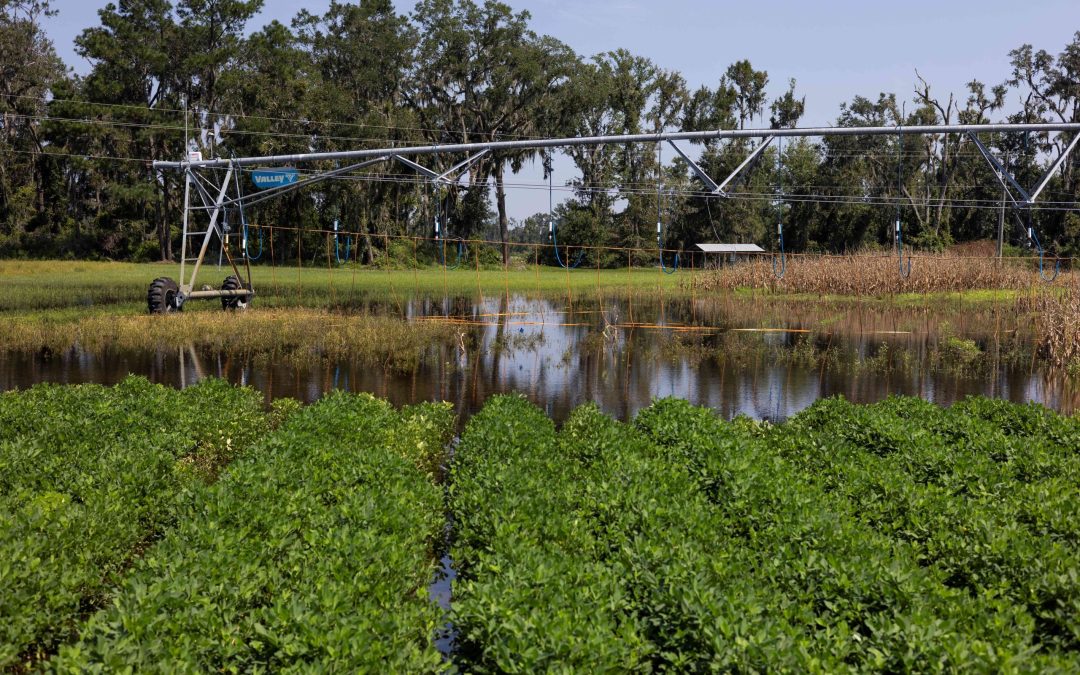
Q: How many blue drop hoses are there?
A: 8